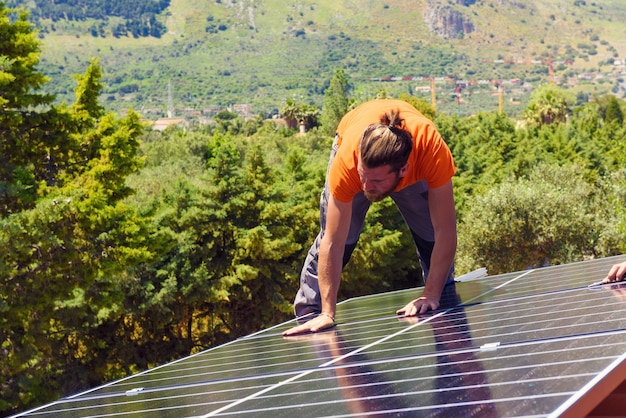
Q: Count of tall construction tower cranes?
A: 4